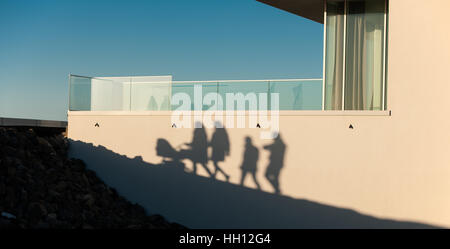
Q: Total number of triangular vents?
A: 4